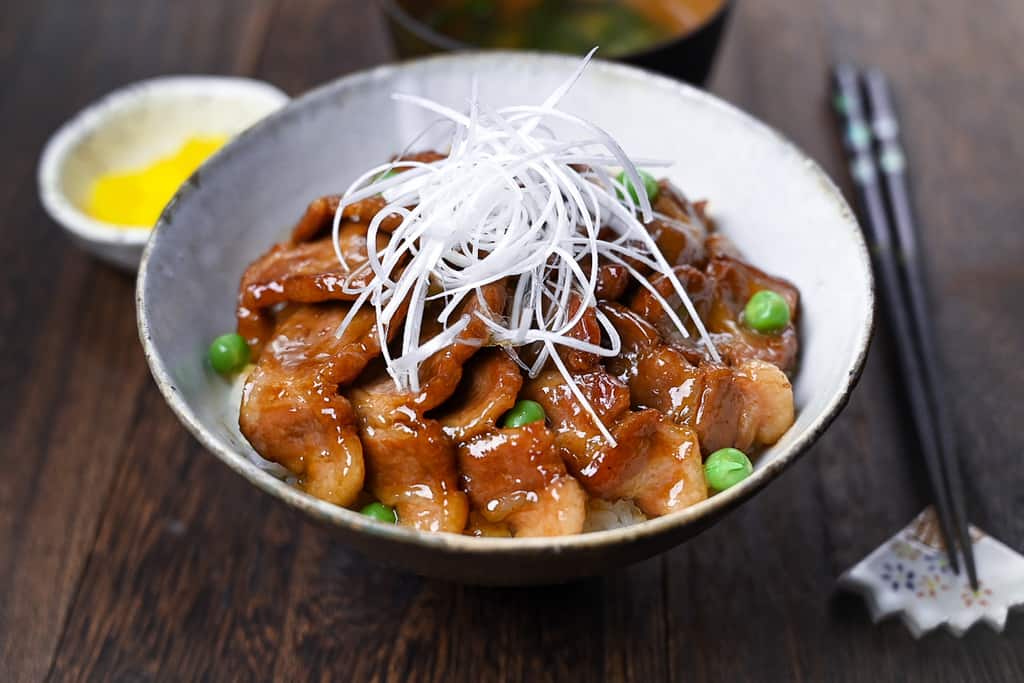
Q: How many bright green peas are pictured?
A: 7